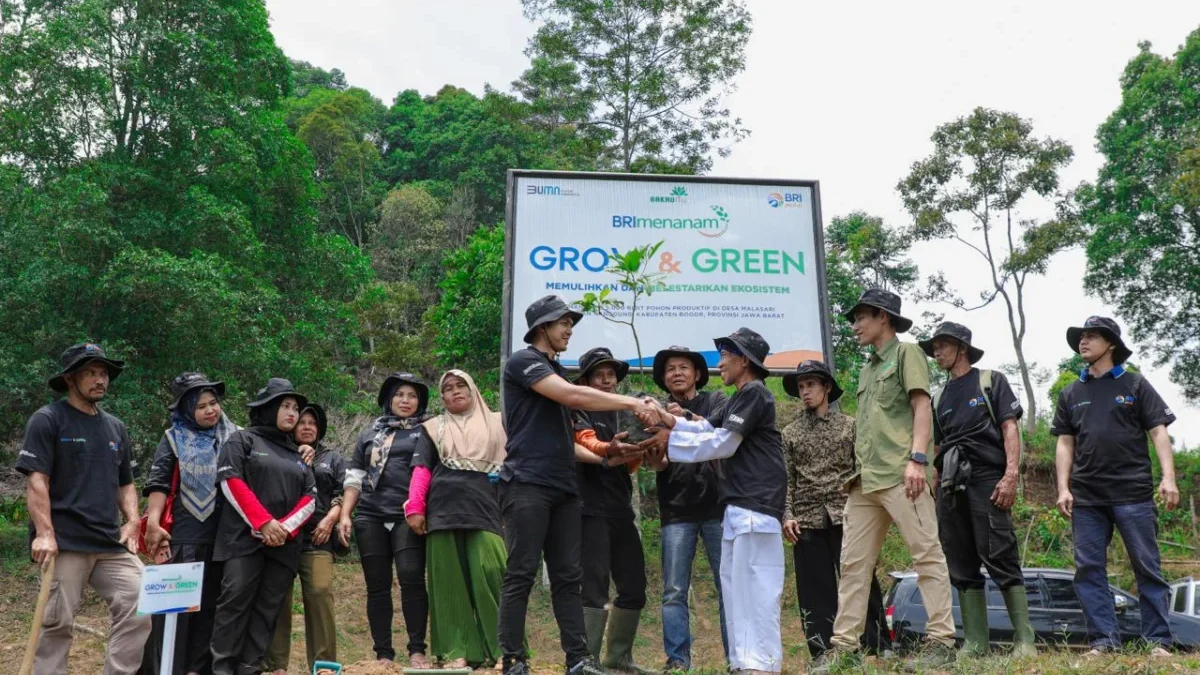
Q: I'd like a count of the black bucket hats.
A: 13